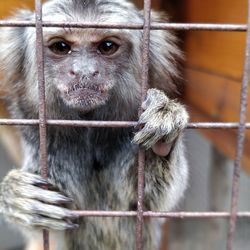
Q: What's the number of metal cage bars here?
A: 6